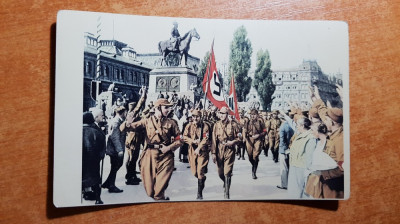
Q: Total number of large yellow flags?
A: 0